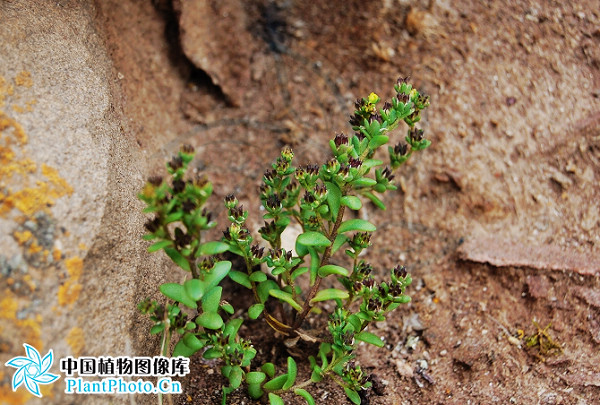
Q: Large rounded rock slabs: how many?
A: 1